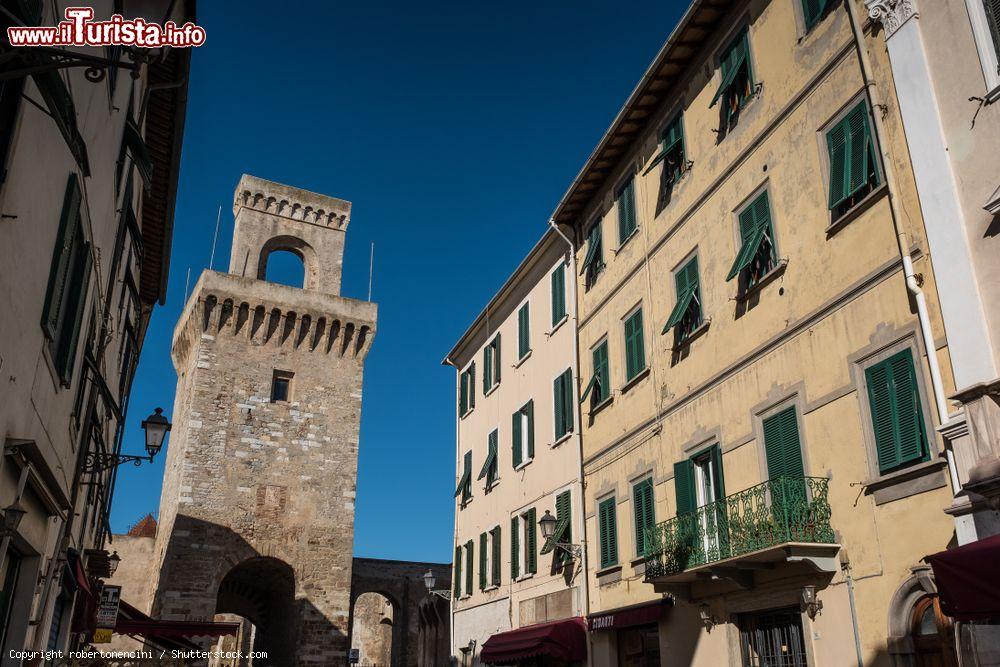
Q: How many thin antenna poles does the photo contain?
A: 3